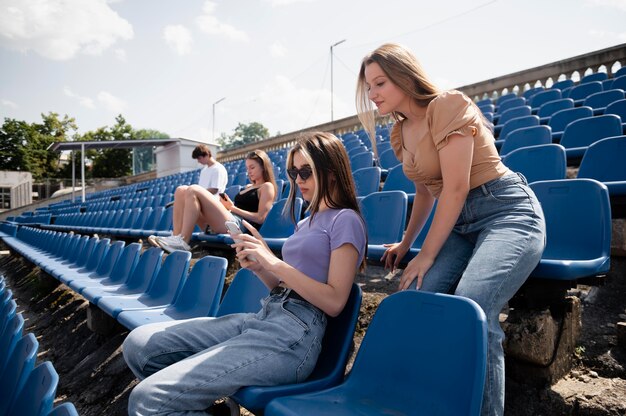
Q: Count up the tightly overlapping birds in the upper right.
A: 0